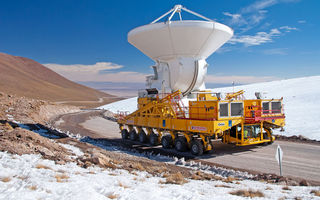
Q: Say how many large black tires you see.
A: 7